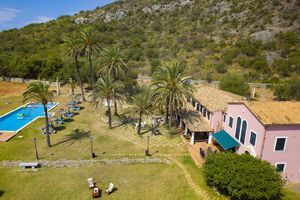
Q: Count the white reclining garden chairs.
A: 2